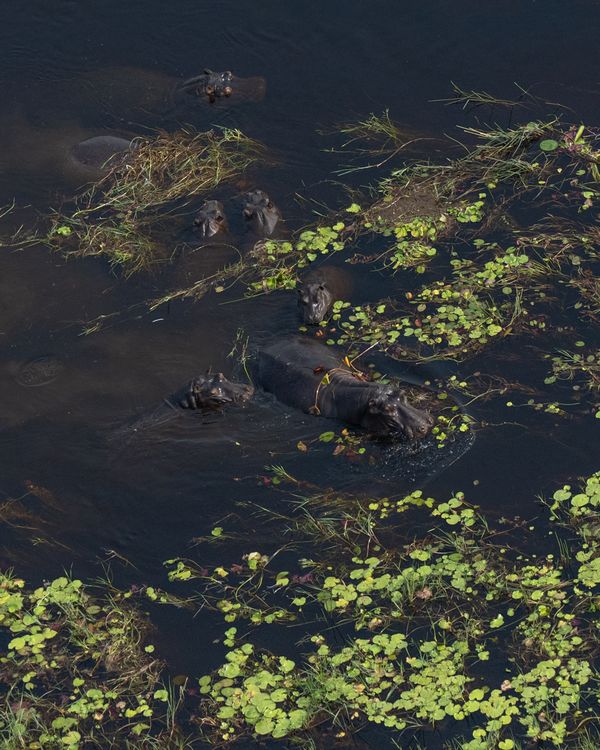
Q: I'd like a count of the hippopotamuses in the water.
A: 7